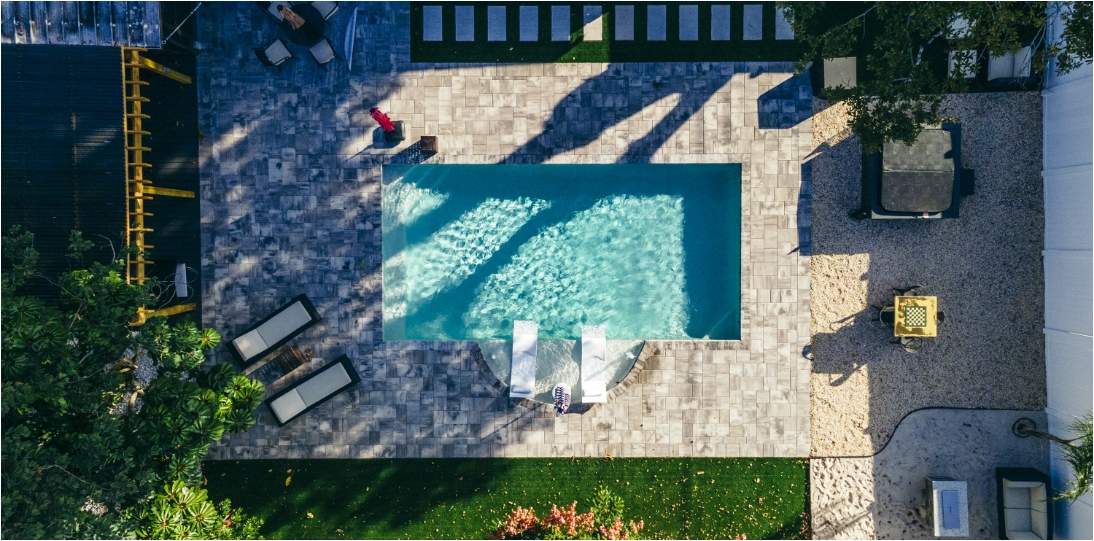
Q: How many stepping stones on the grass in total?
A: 12